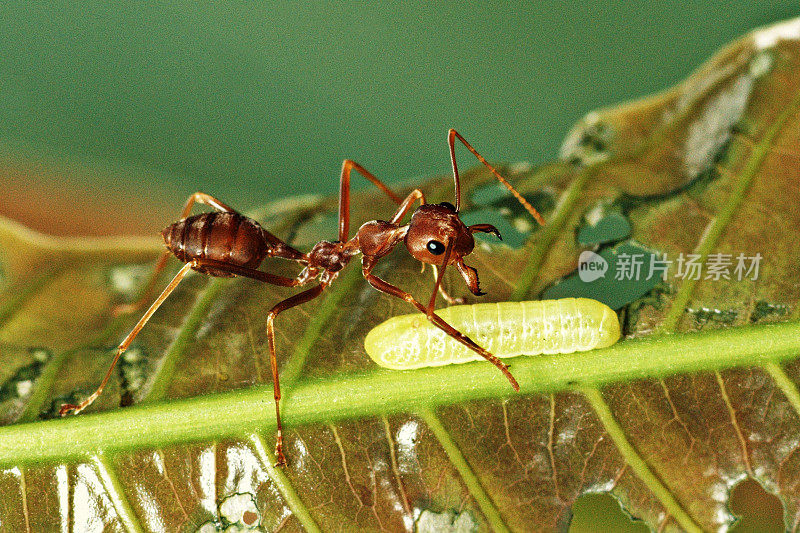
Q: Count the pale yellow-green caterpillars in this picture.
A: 1